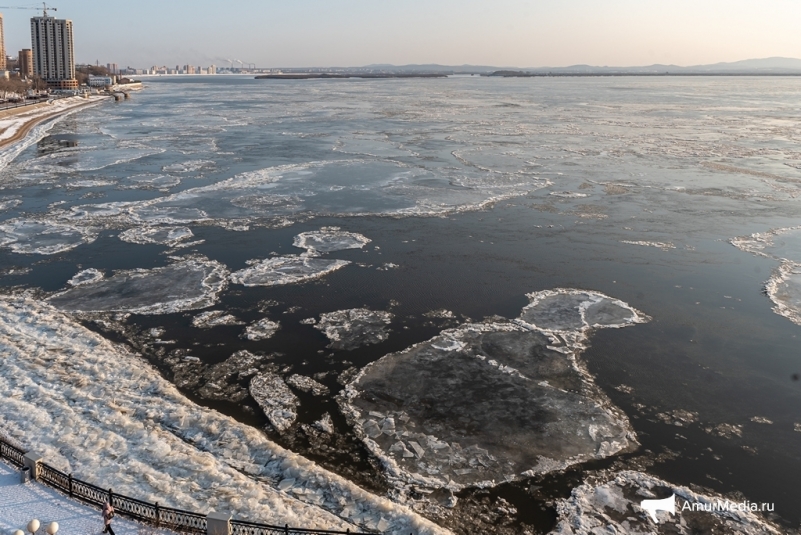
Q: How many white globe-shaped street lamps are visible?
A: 3